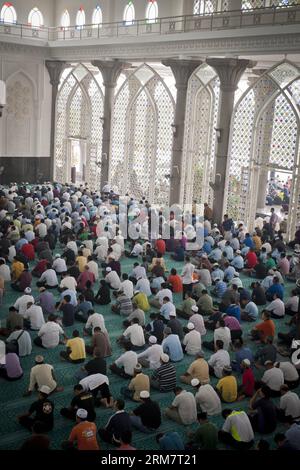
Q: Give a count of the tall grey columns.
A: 4